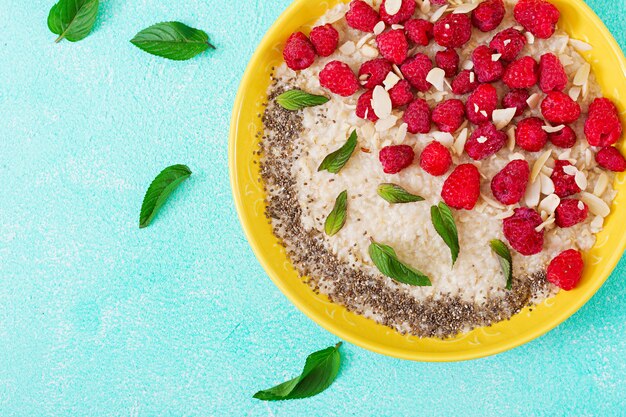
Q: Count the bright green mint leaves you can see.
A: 11